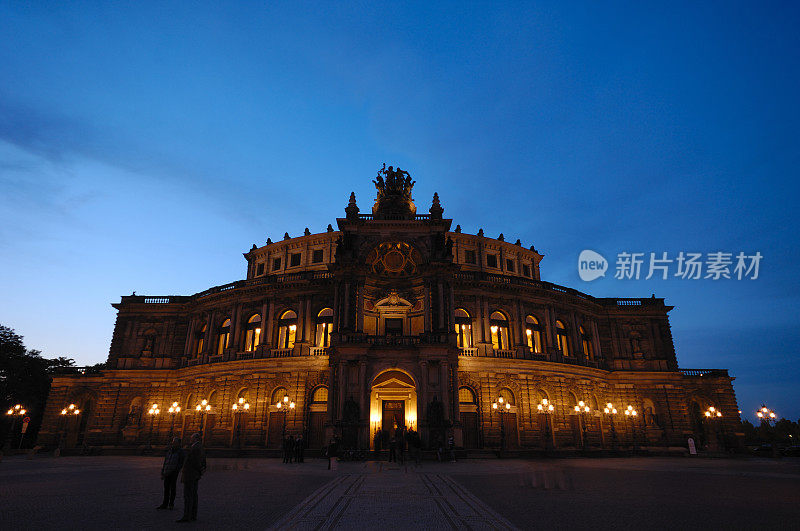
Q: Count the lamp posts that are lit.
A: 14